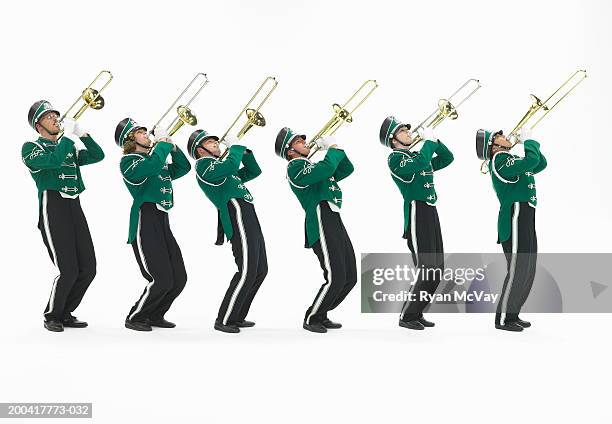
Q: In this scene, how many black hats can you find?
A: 6